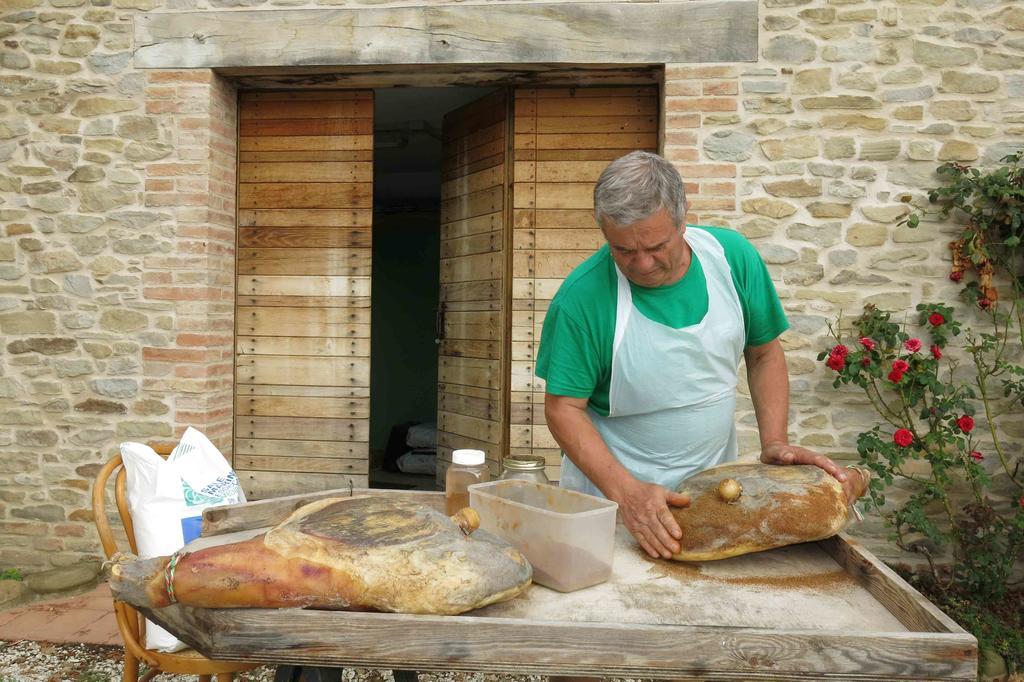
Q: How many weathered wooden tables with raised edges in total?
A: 1